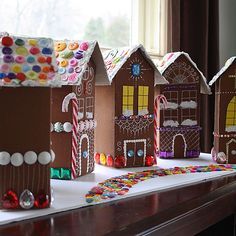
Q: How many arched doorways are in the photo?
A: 2